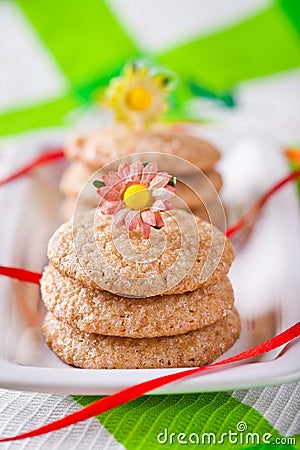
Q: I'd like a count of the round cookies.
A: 6